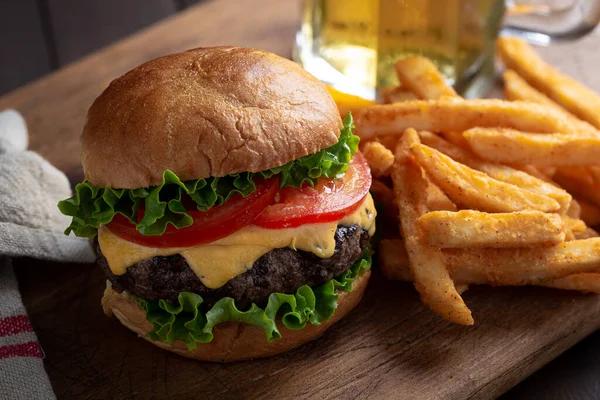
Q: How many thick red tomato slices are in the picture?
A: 2